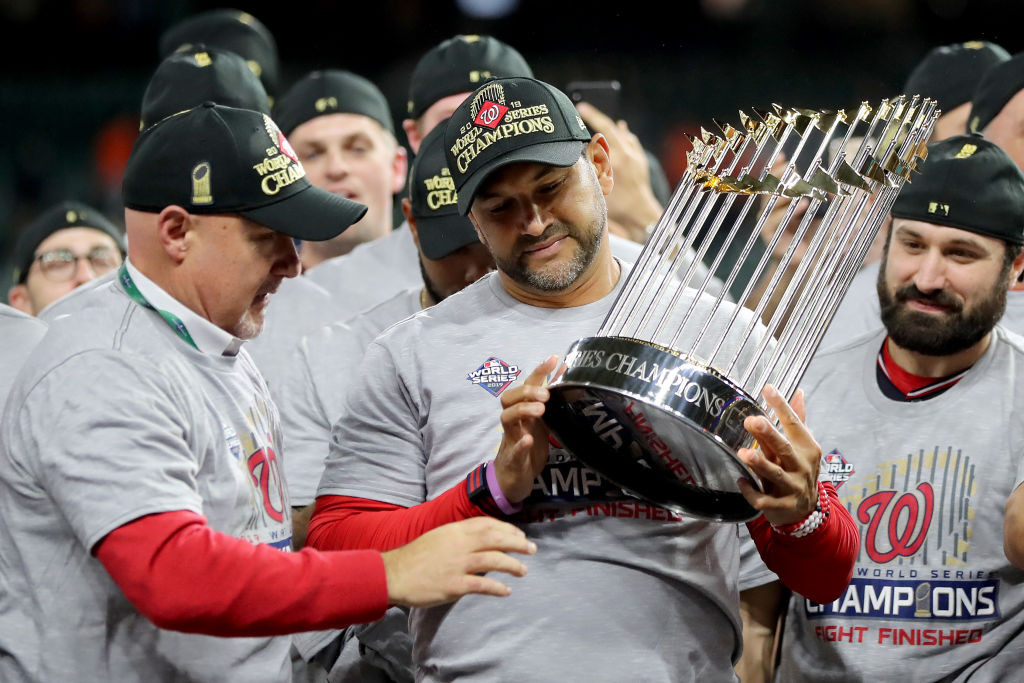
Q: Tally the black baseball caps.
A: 11